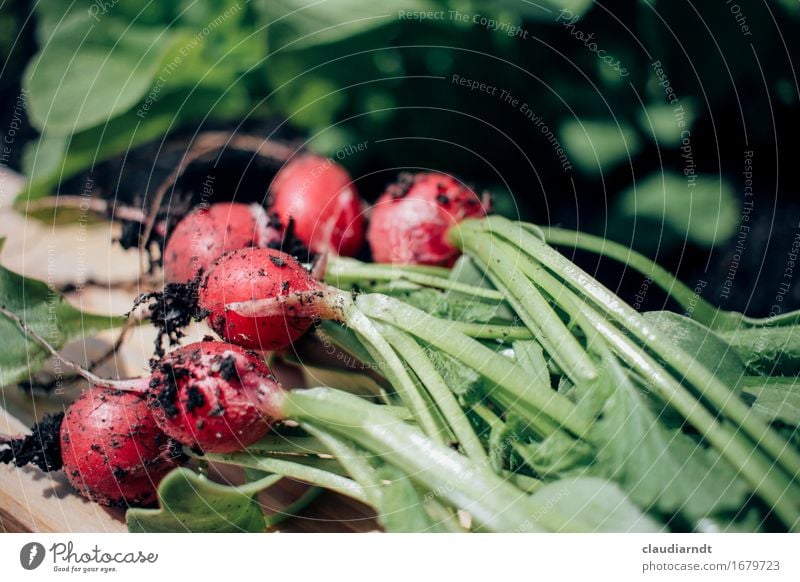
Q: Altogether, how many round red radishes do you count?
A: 6